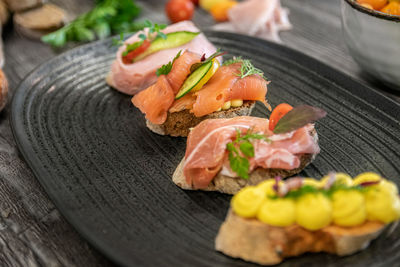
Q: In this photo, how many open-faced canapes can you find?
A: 4